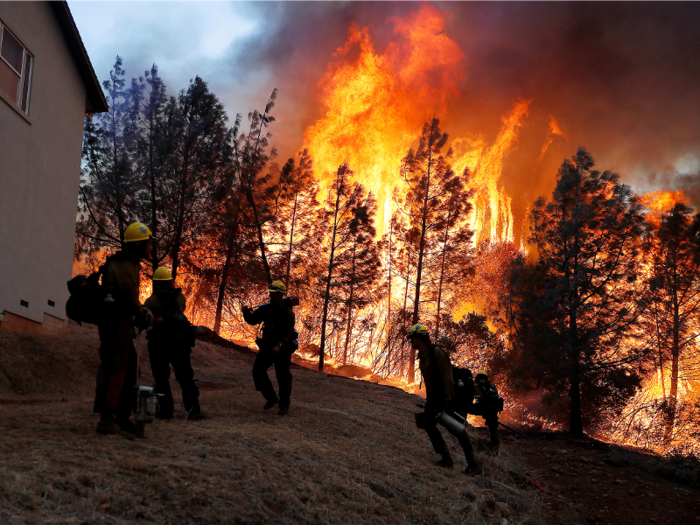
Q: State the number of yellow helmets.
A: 5